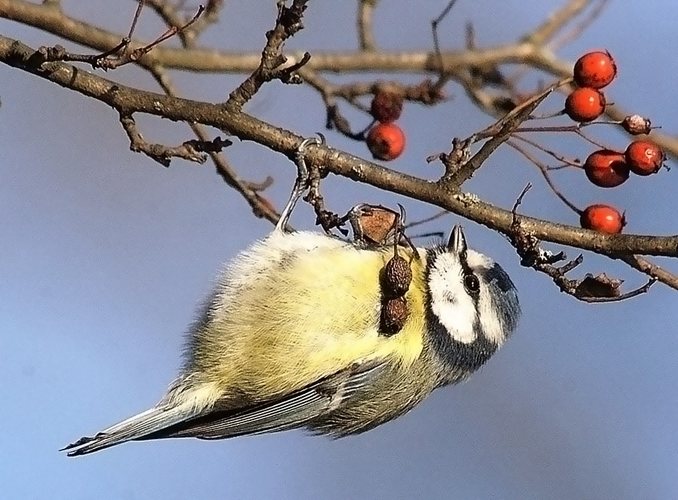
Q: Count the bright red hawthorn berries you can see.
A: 6